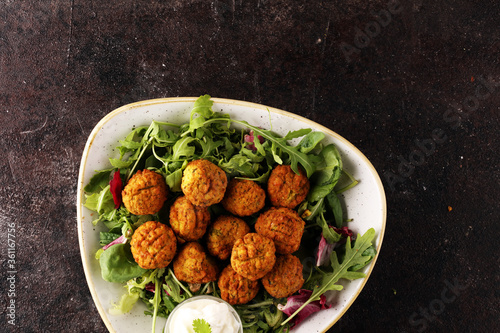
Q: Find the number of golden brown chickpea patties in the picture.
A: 12